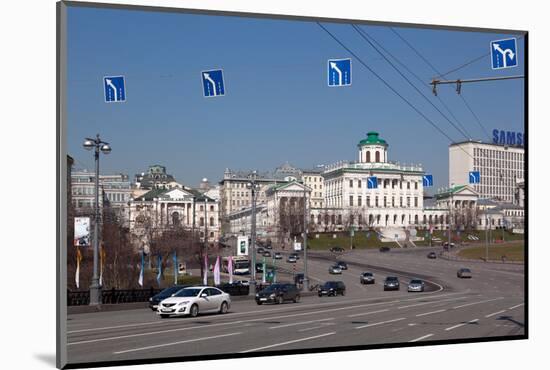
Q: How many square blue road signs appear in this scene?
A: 7